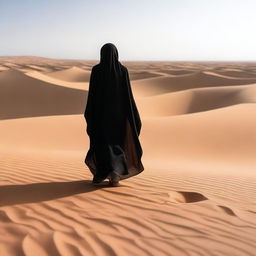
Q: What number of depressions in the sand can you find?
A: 2